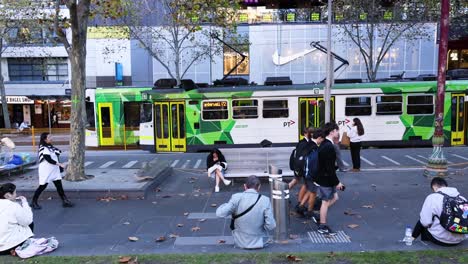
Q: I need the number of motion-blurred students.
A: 3